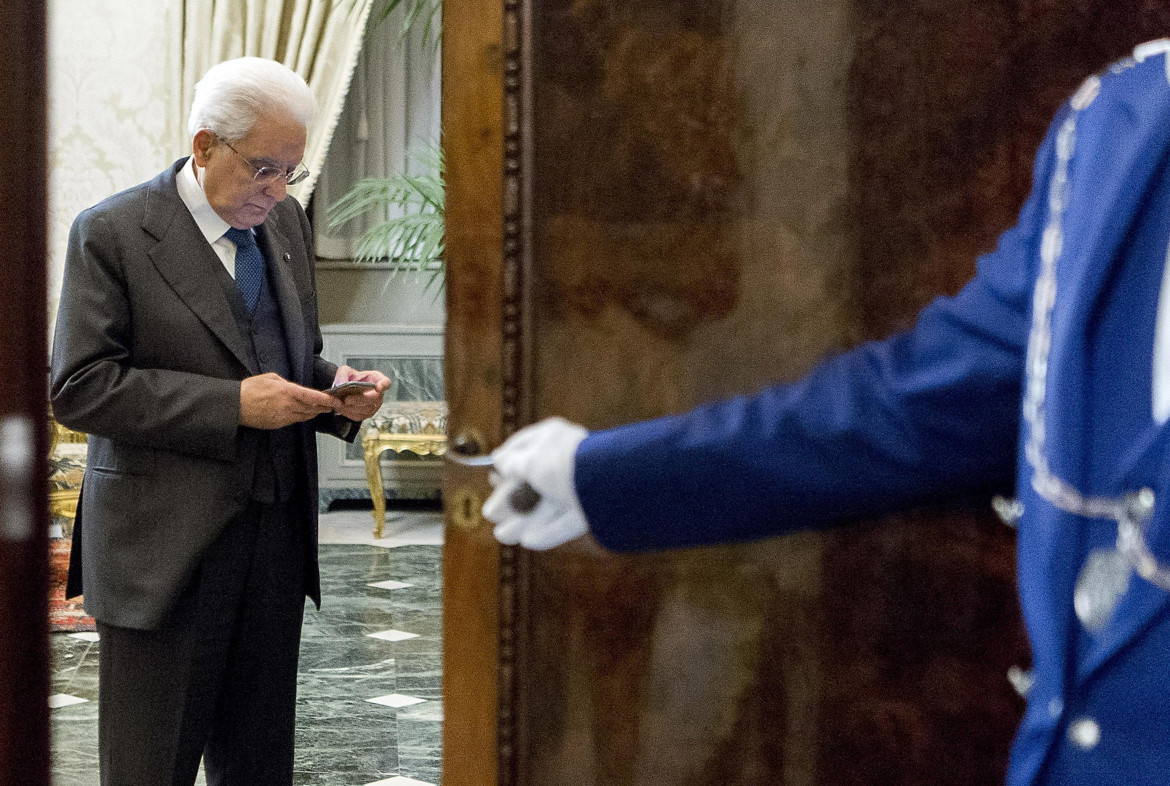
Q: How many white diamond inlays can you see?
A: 6